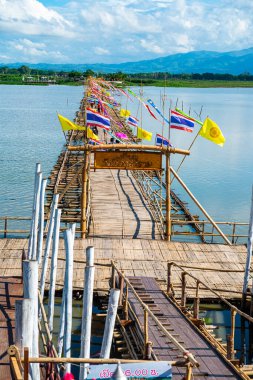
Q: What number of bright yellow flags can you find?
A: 5